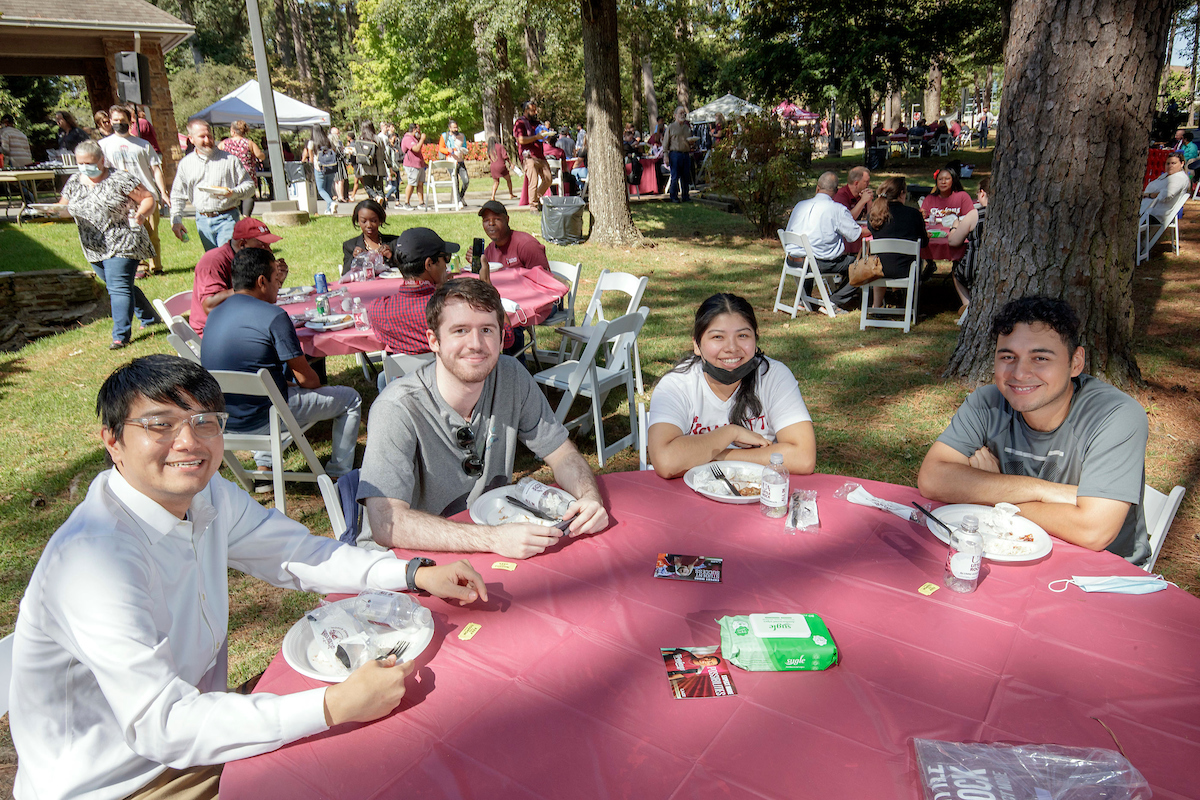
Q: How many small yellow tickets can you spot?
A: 3